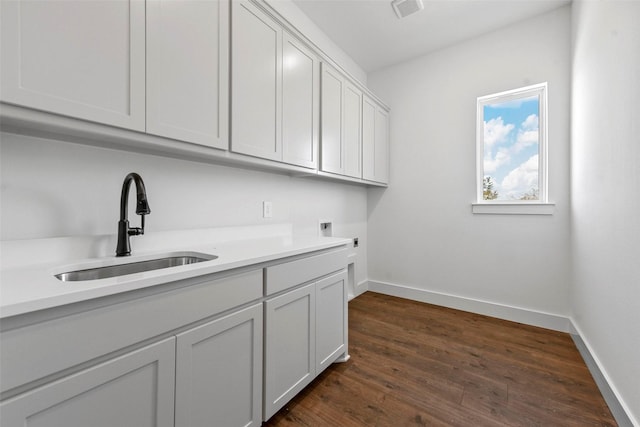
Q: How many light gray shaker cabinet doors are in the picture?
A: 12